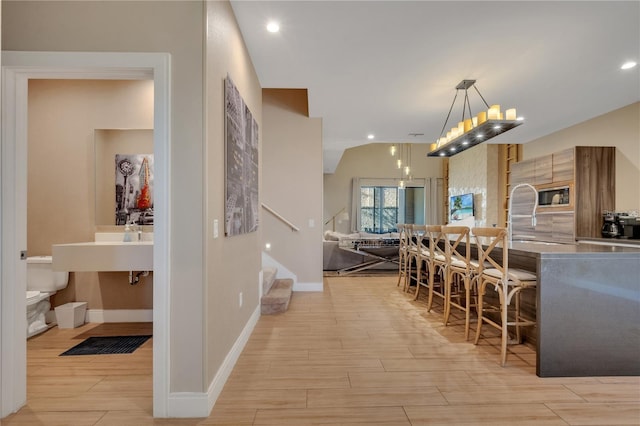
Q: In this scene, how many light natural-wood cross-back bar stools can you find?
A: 6